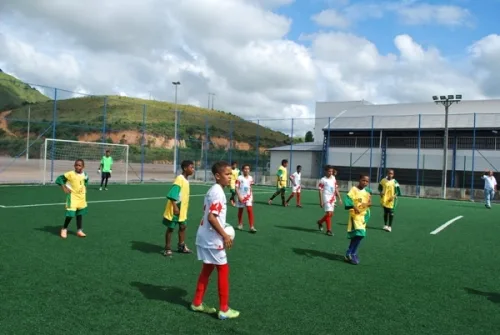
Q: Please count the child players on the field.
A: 11